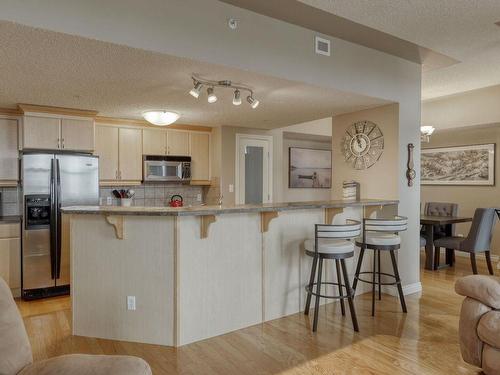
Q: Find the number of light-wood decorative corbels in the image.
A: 5